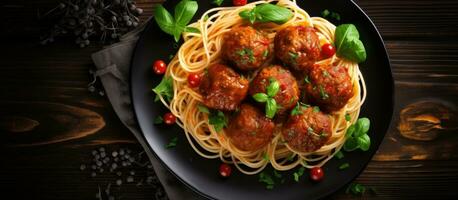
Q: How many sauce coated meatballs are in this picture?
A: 7